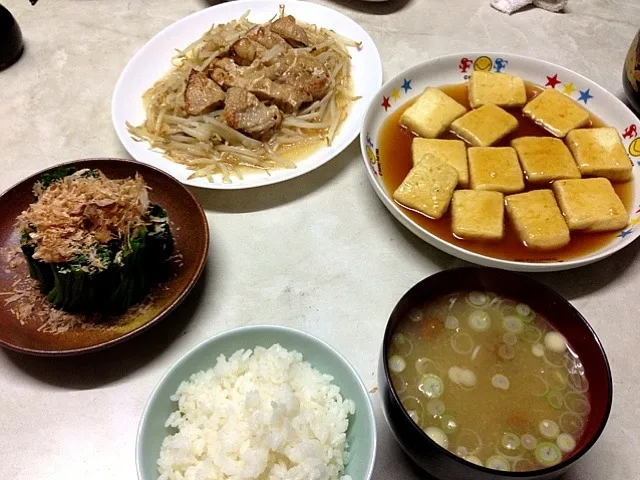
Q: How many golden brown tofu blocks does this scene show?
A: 12